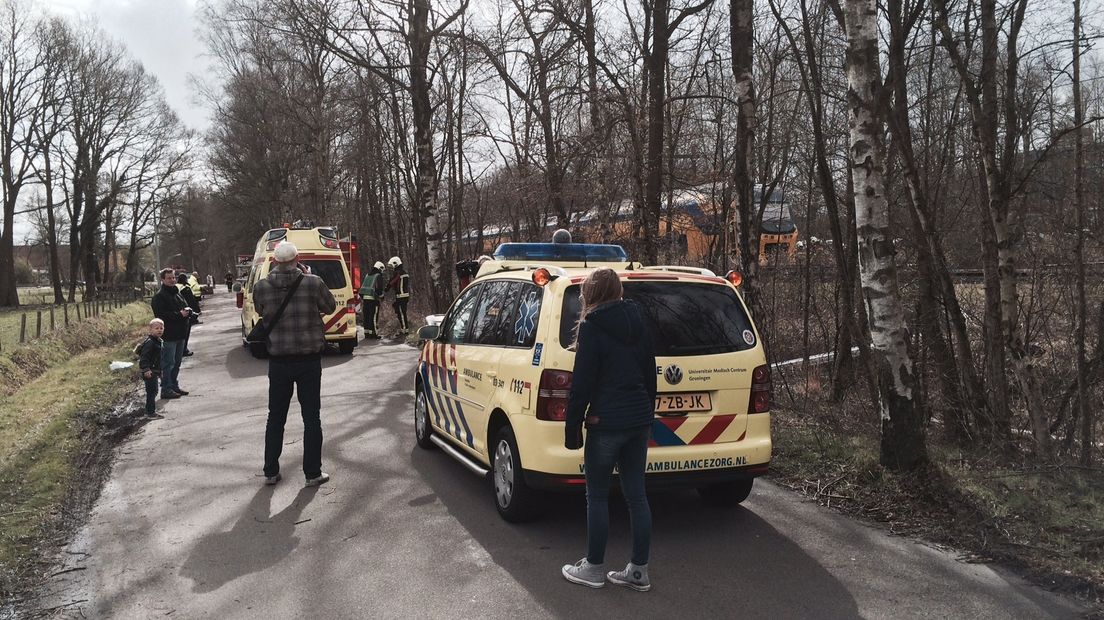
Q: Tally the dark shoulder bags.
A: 1